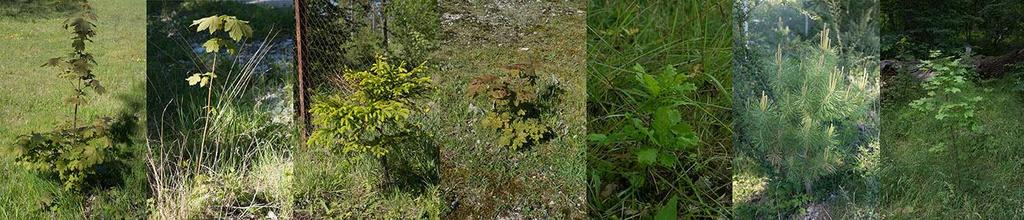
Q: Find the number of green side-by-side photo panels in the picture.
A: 7